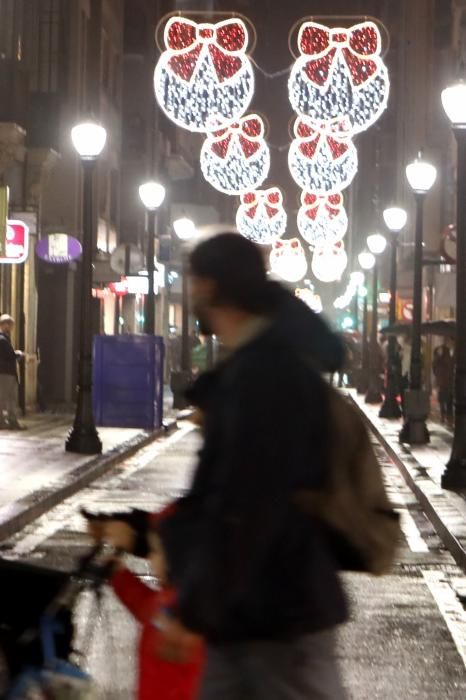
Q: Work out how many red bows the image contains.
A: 8